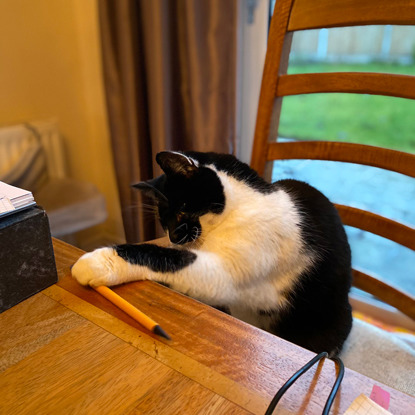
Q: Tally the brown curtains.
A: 1